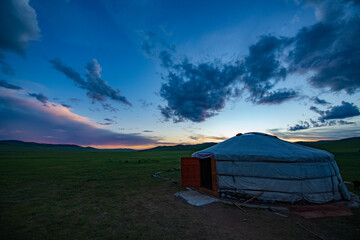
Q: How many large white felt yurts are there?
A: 1